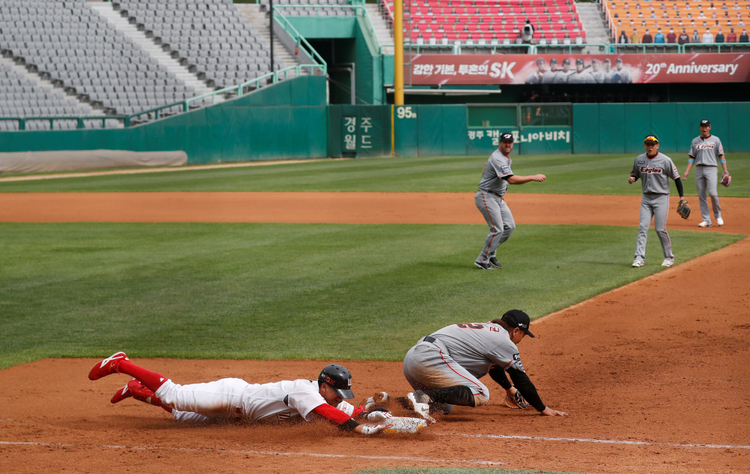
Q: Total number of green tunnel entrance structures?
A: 1